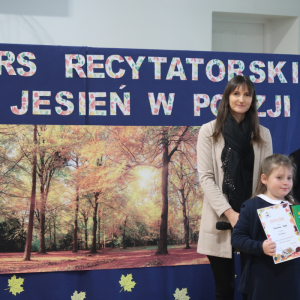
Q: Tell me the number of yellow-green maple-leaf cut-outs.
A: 4